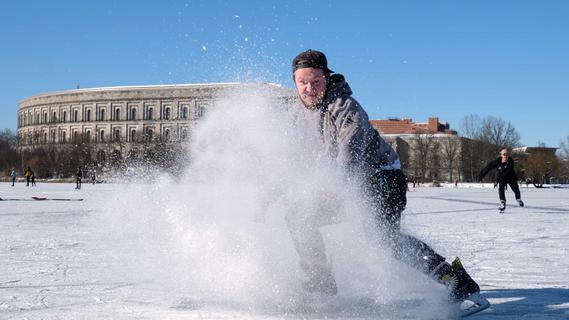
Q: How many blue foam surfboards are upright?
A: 0